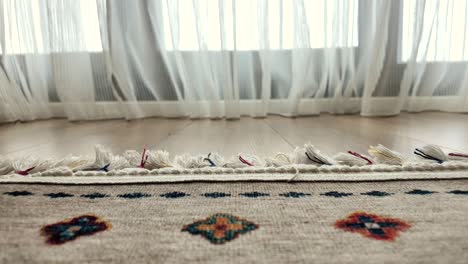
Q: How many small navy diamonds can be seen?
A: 12